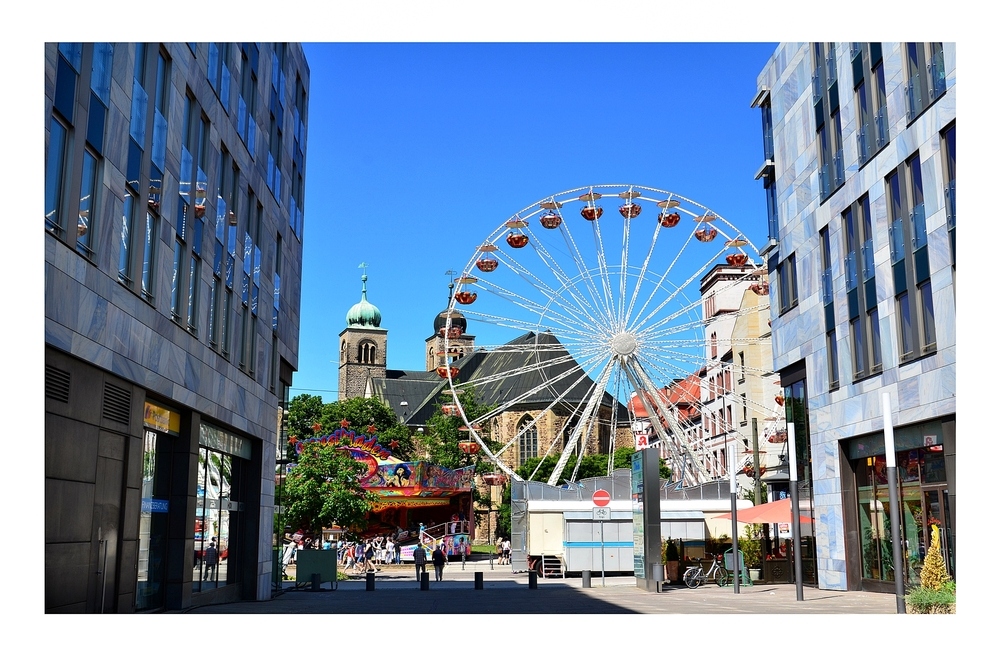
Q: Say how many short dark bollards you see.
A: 6